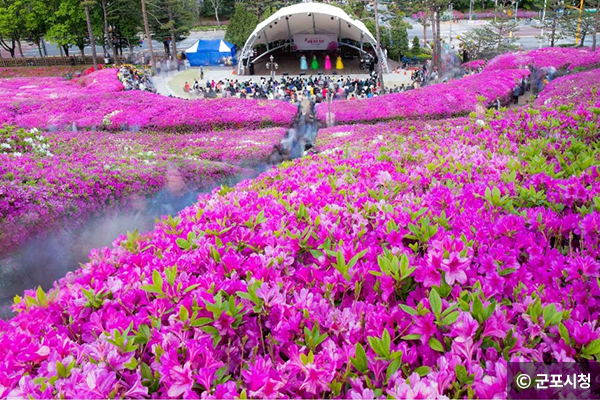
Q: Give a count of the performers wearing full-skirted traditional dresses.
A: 4